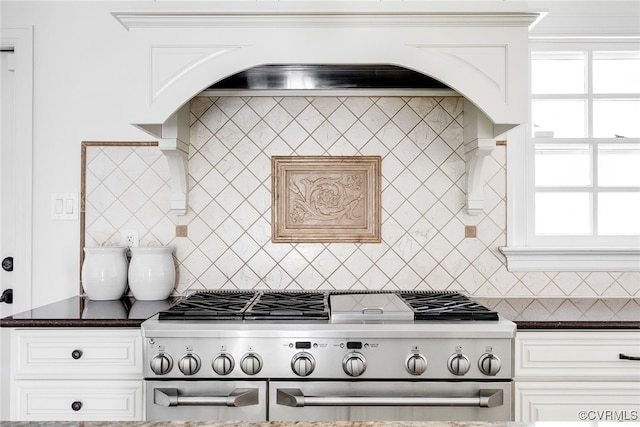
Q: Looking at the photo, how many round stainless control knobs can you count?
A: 9